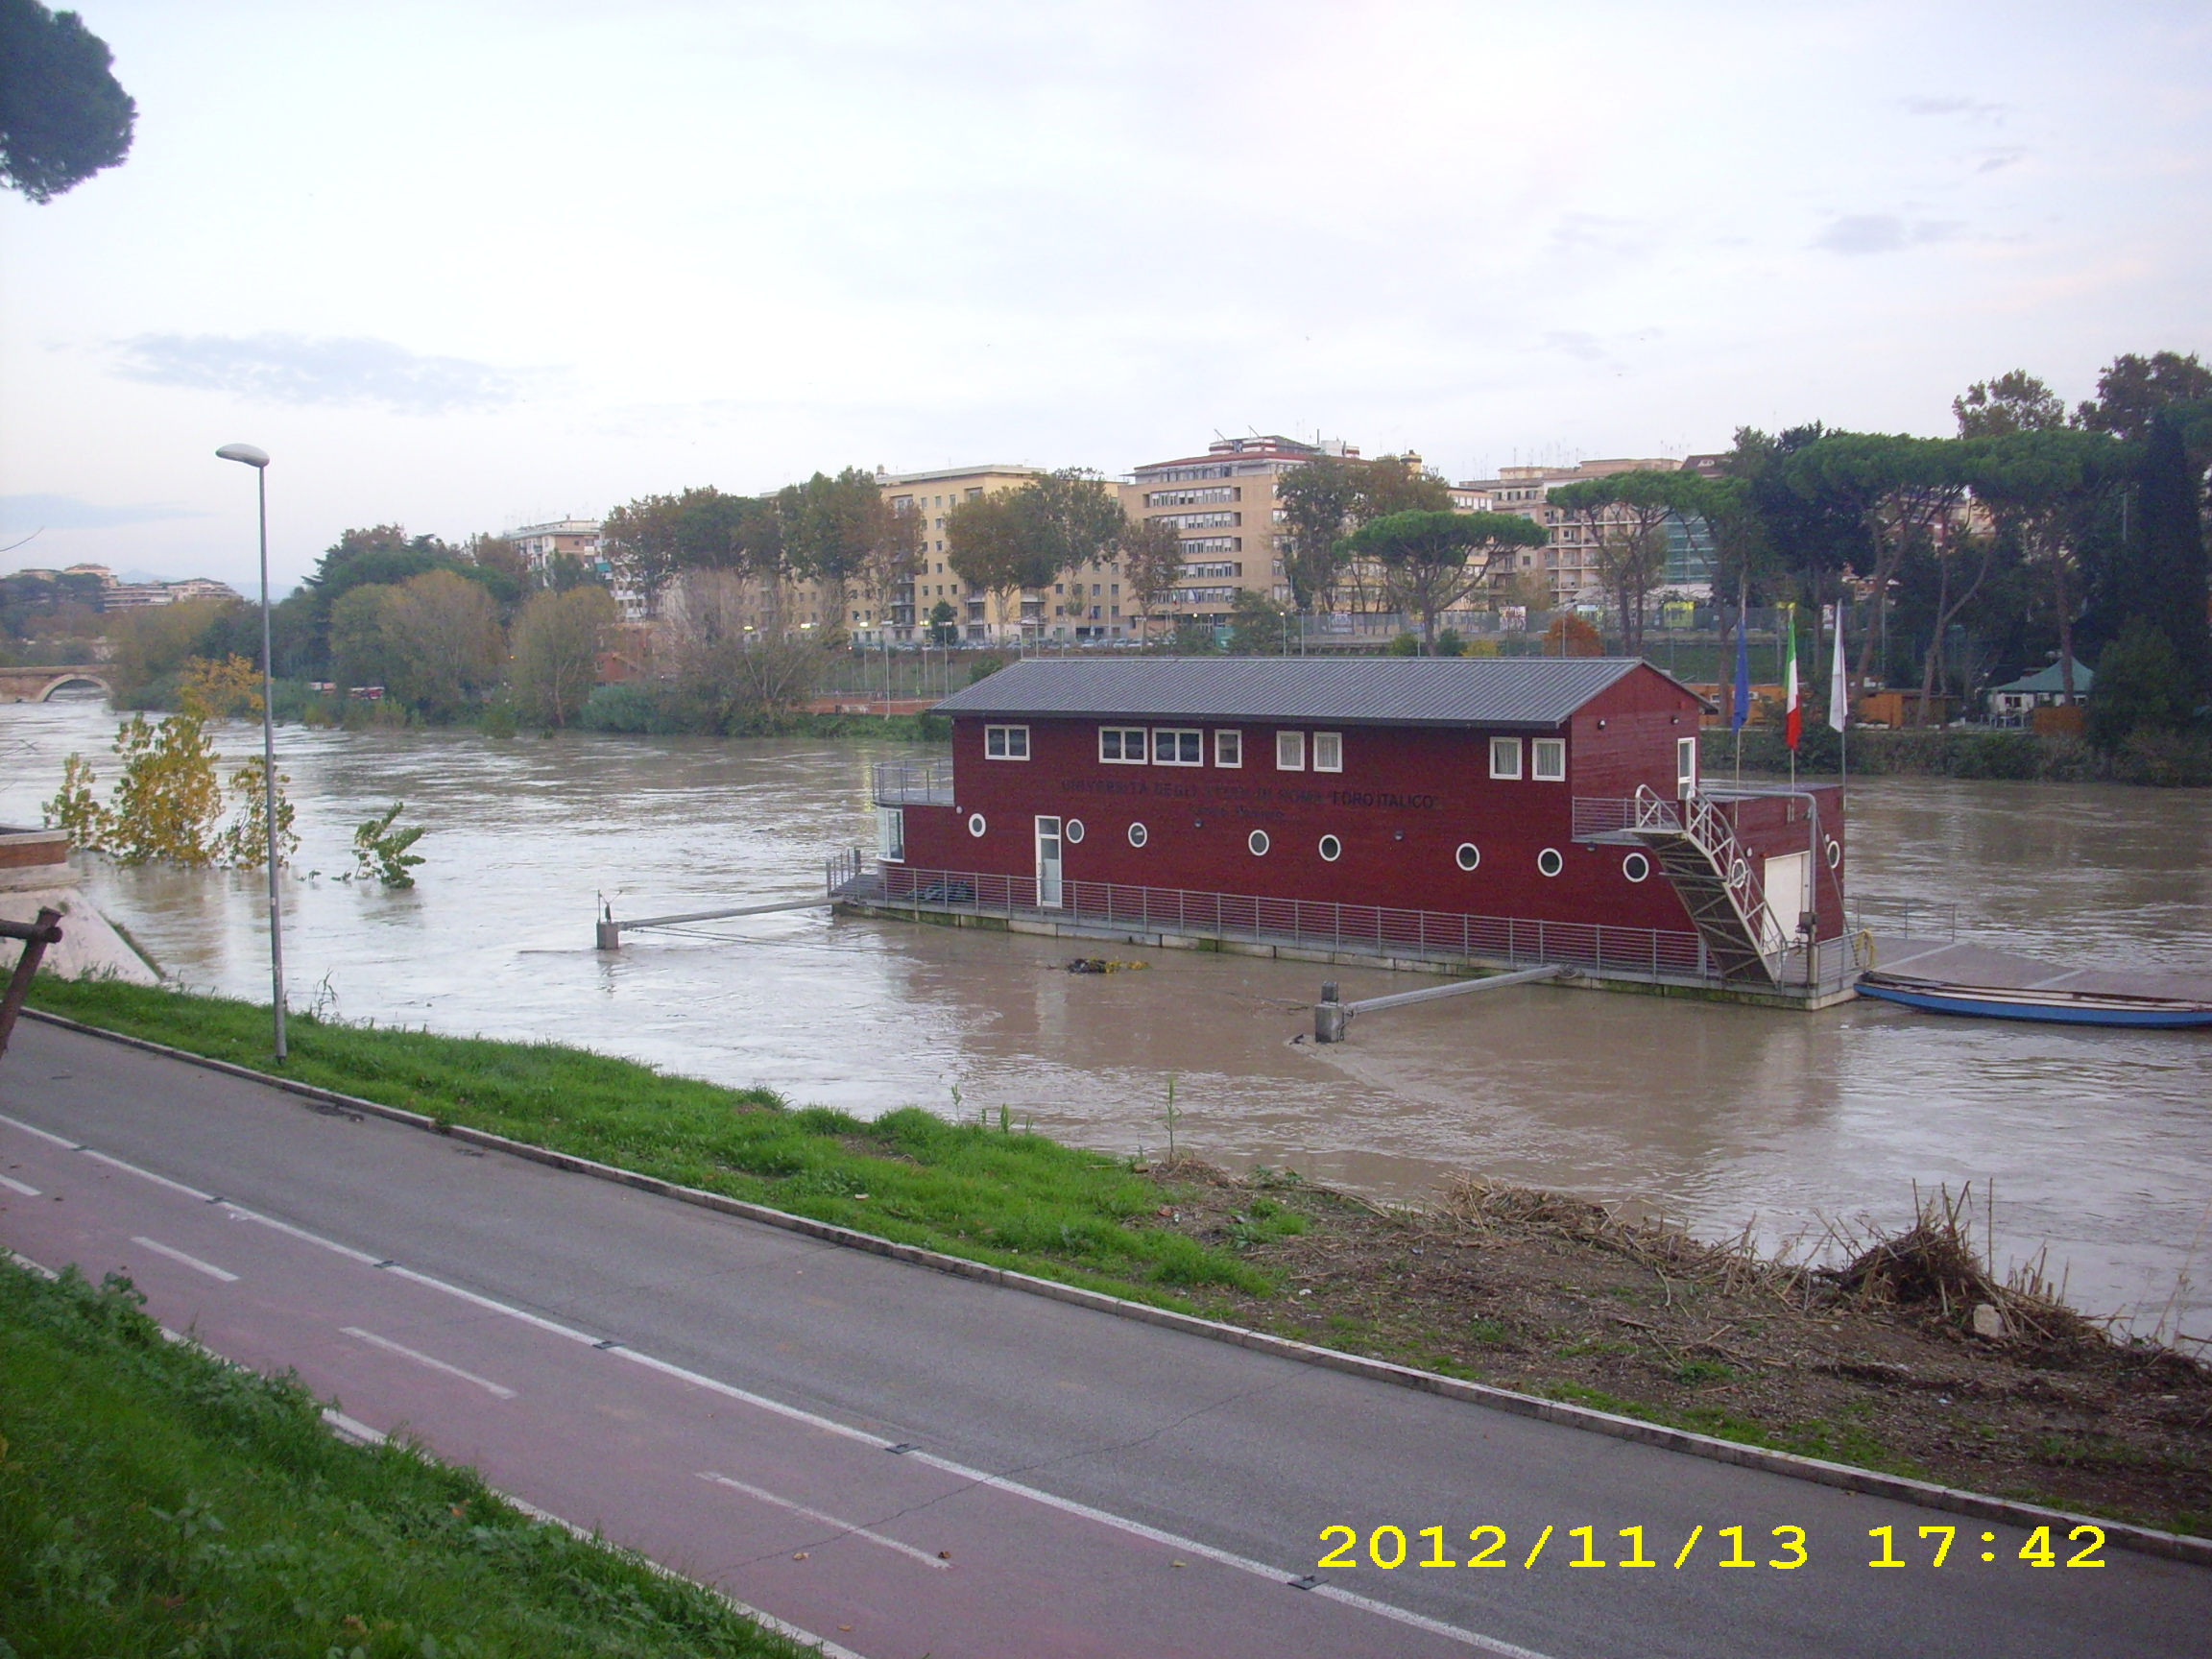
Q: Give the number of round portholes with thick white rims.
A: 10